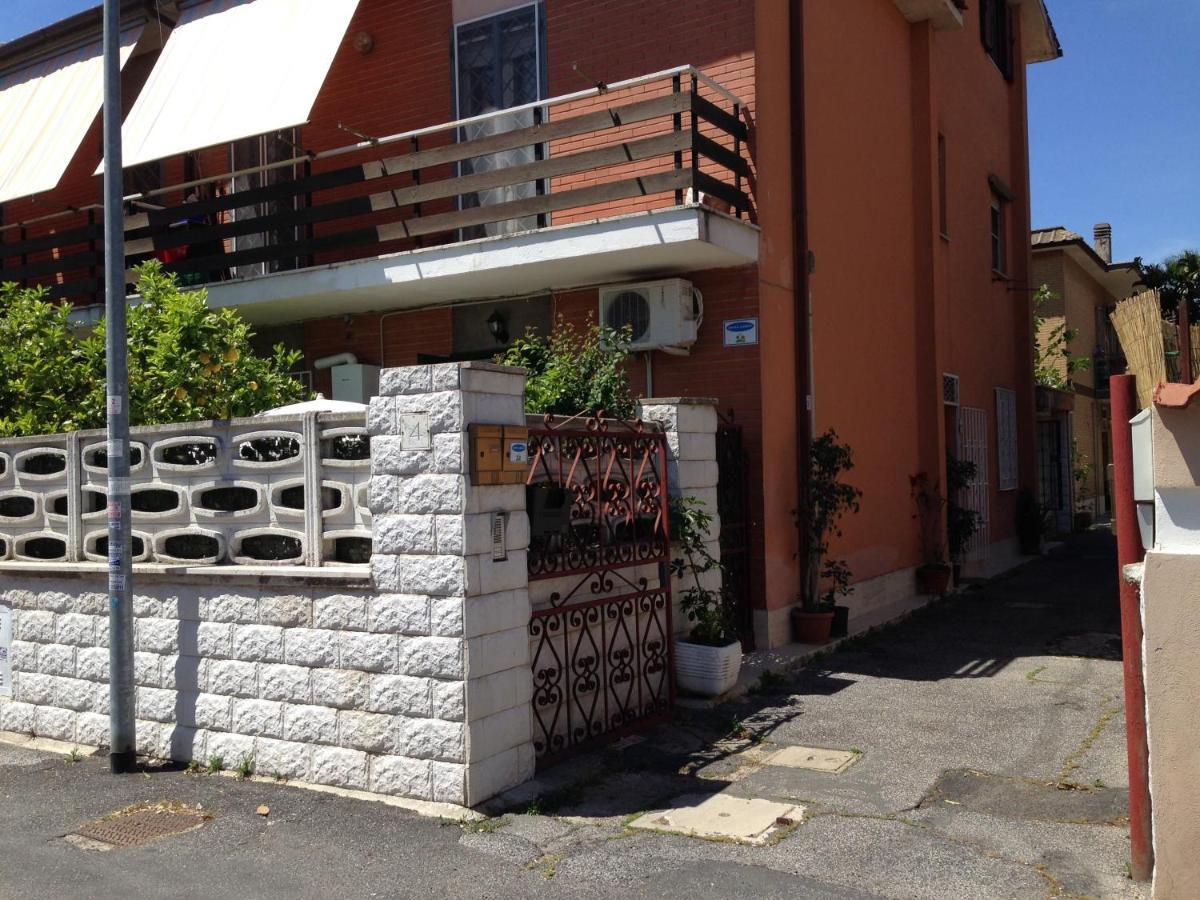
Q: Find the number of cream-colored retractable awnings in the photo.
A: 2